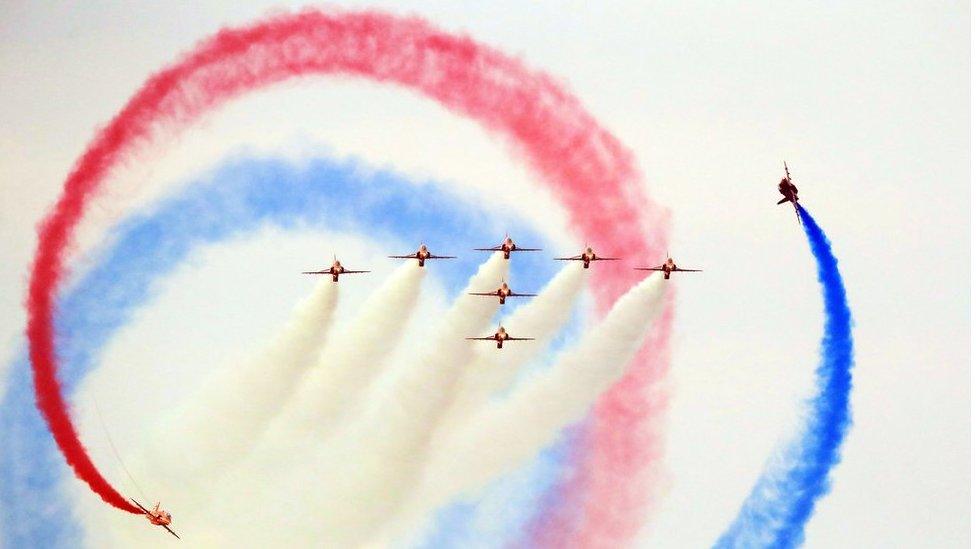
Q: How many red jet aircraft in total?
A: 9